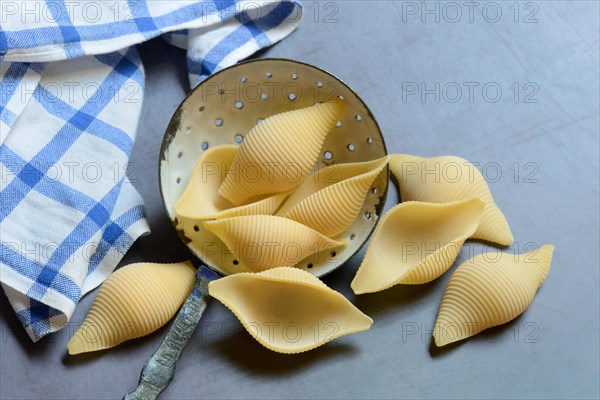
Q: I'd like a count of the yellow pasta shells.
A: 9